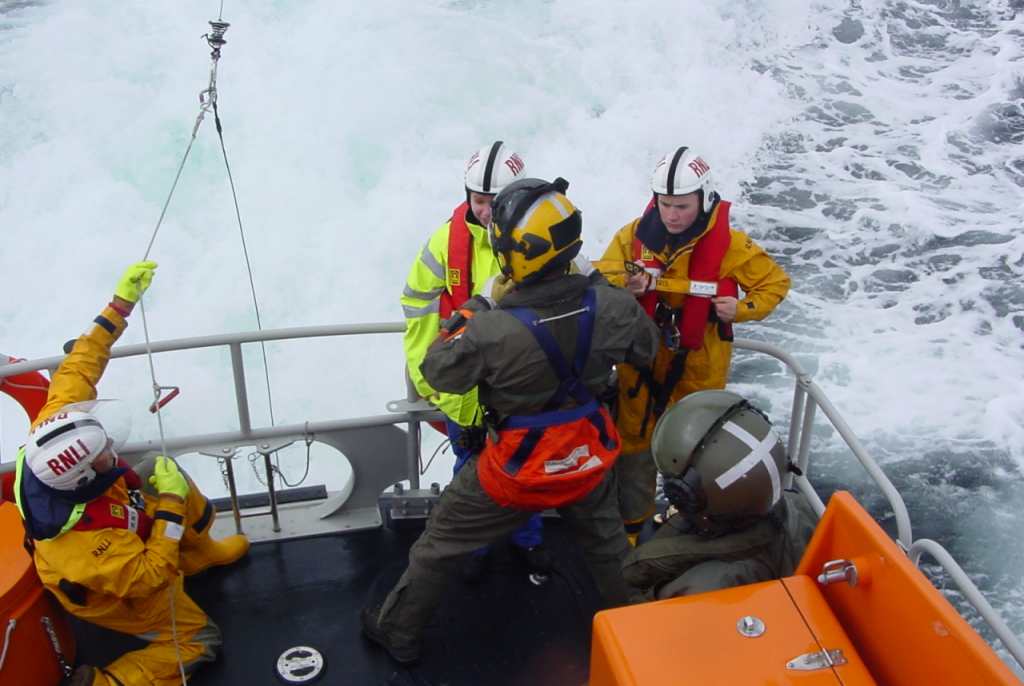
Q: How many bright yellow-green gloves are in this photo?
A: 2